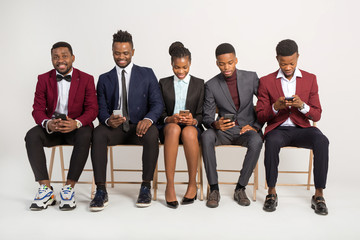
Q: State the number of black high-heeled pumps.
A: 2